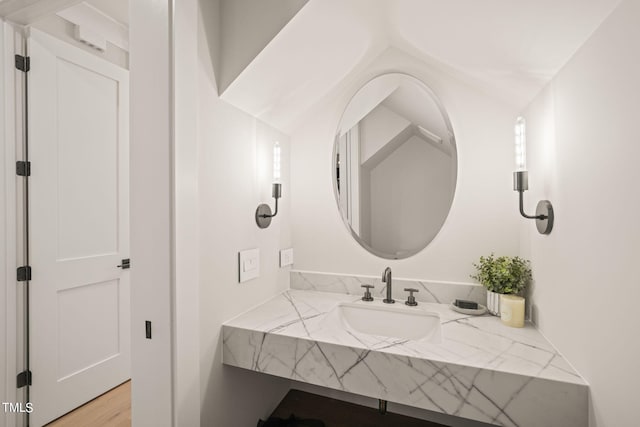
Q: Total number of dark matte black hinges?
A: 4